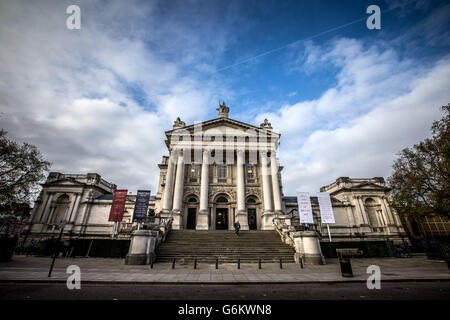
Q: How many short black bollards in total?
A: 8